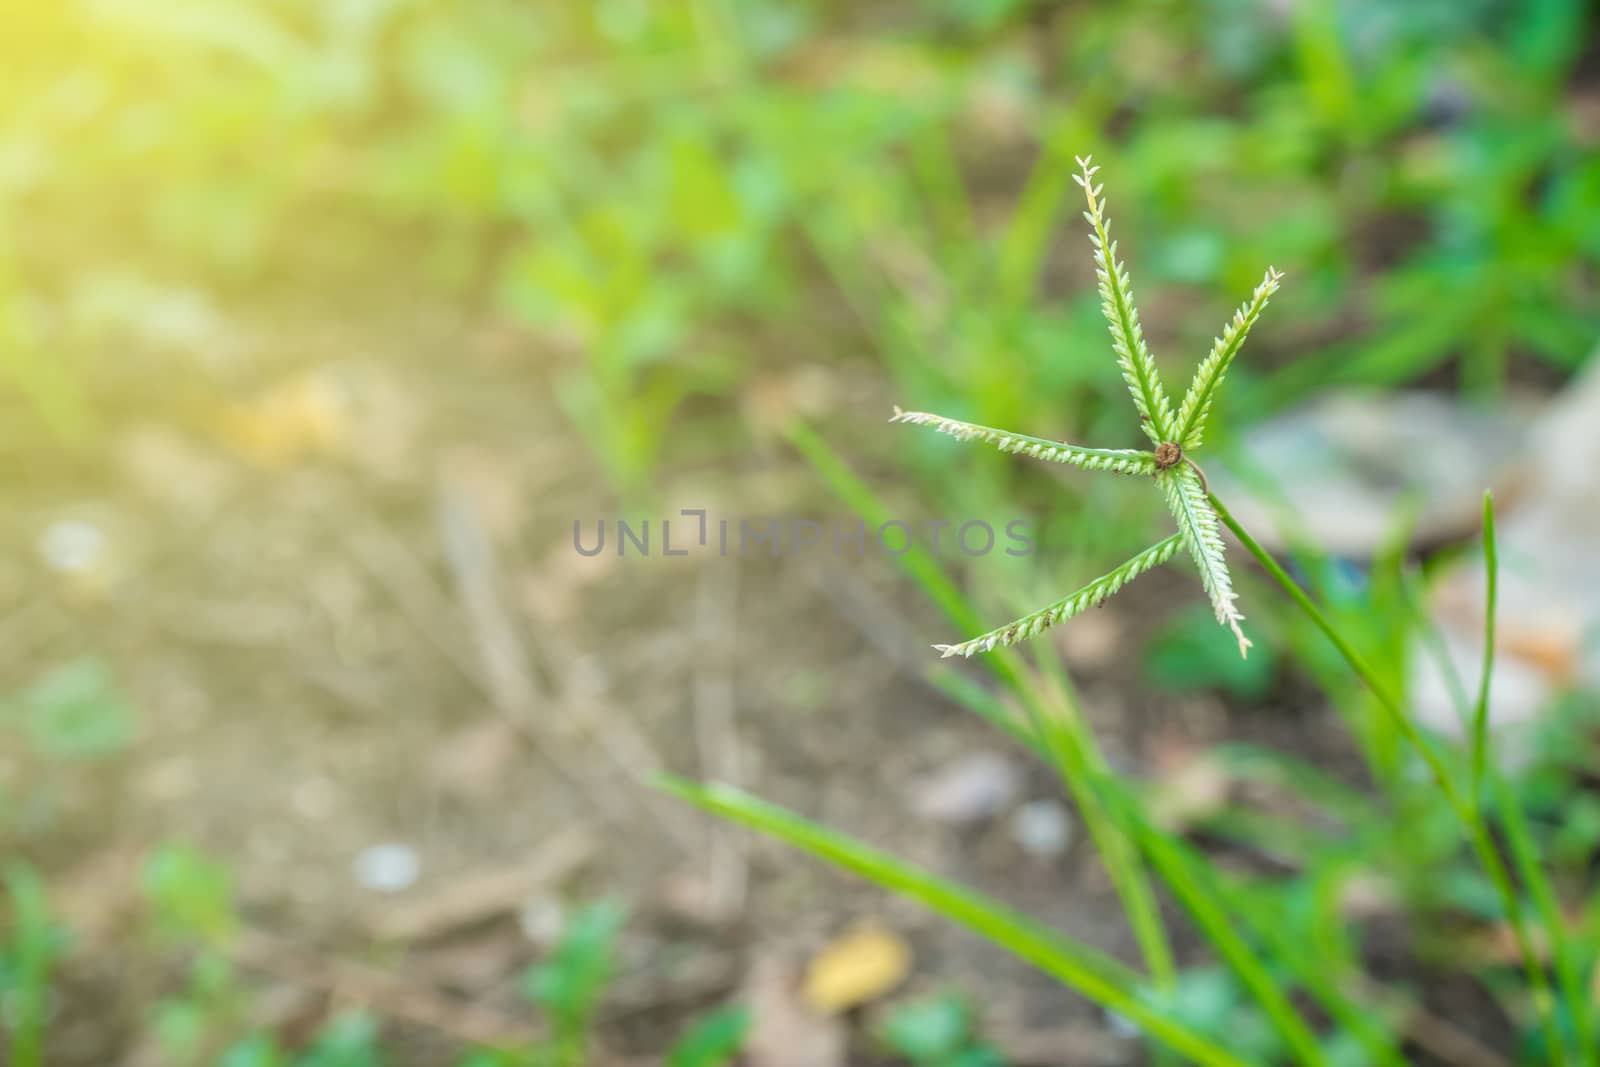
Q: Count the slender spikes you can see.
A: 5